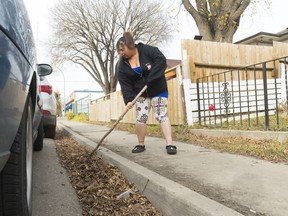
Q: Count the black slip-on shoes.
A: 2